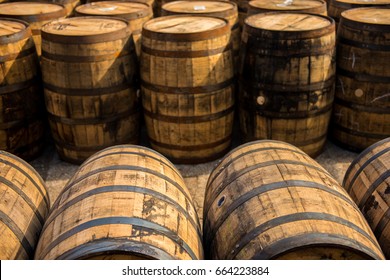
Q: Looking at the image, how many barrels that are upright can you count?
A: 10